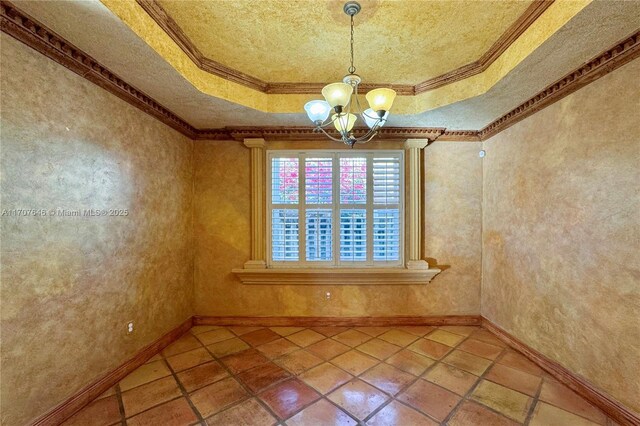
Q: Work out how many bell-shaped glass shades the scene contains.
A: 5